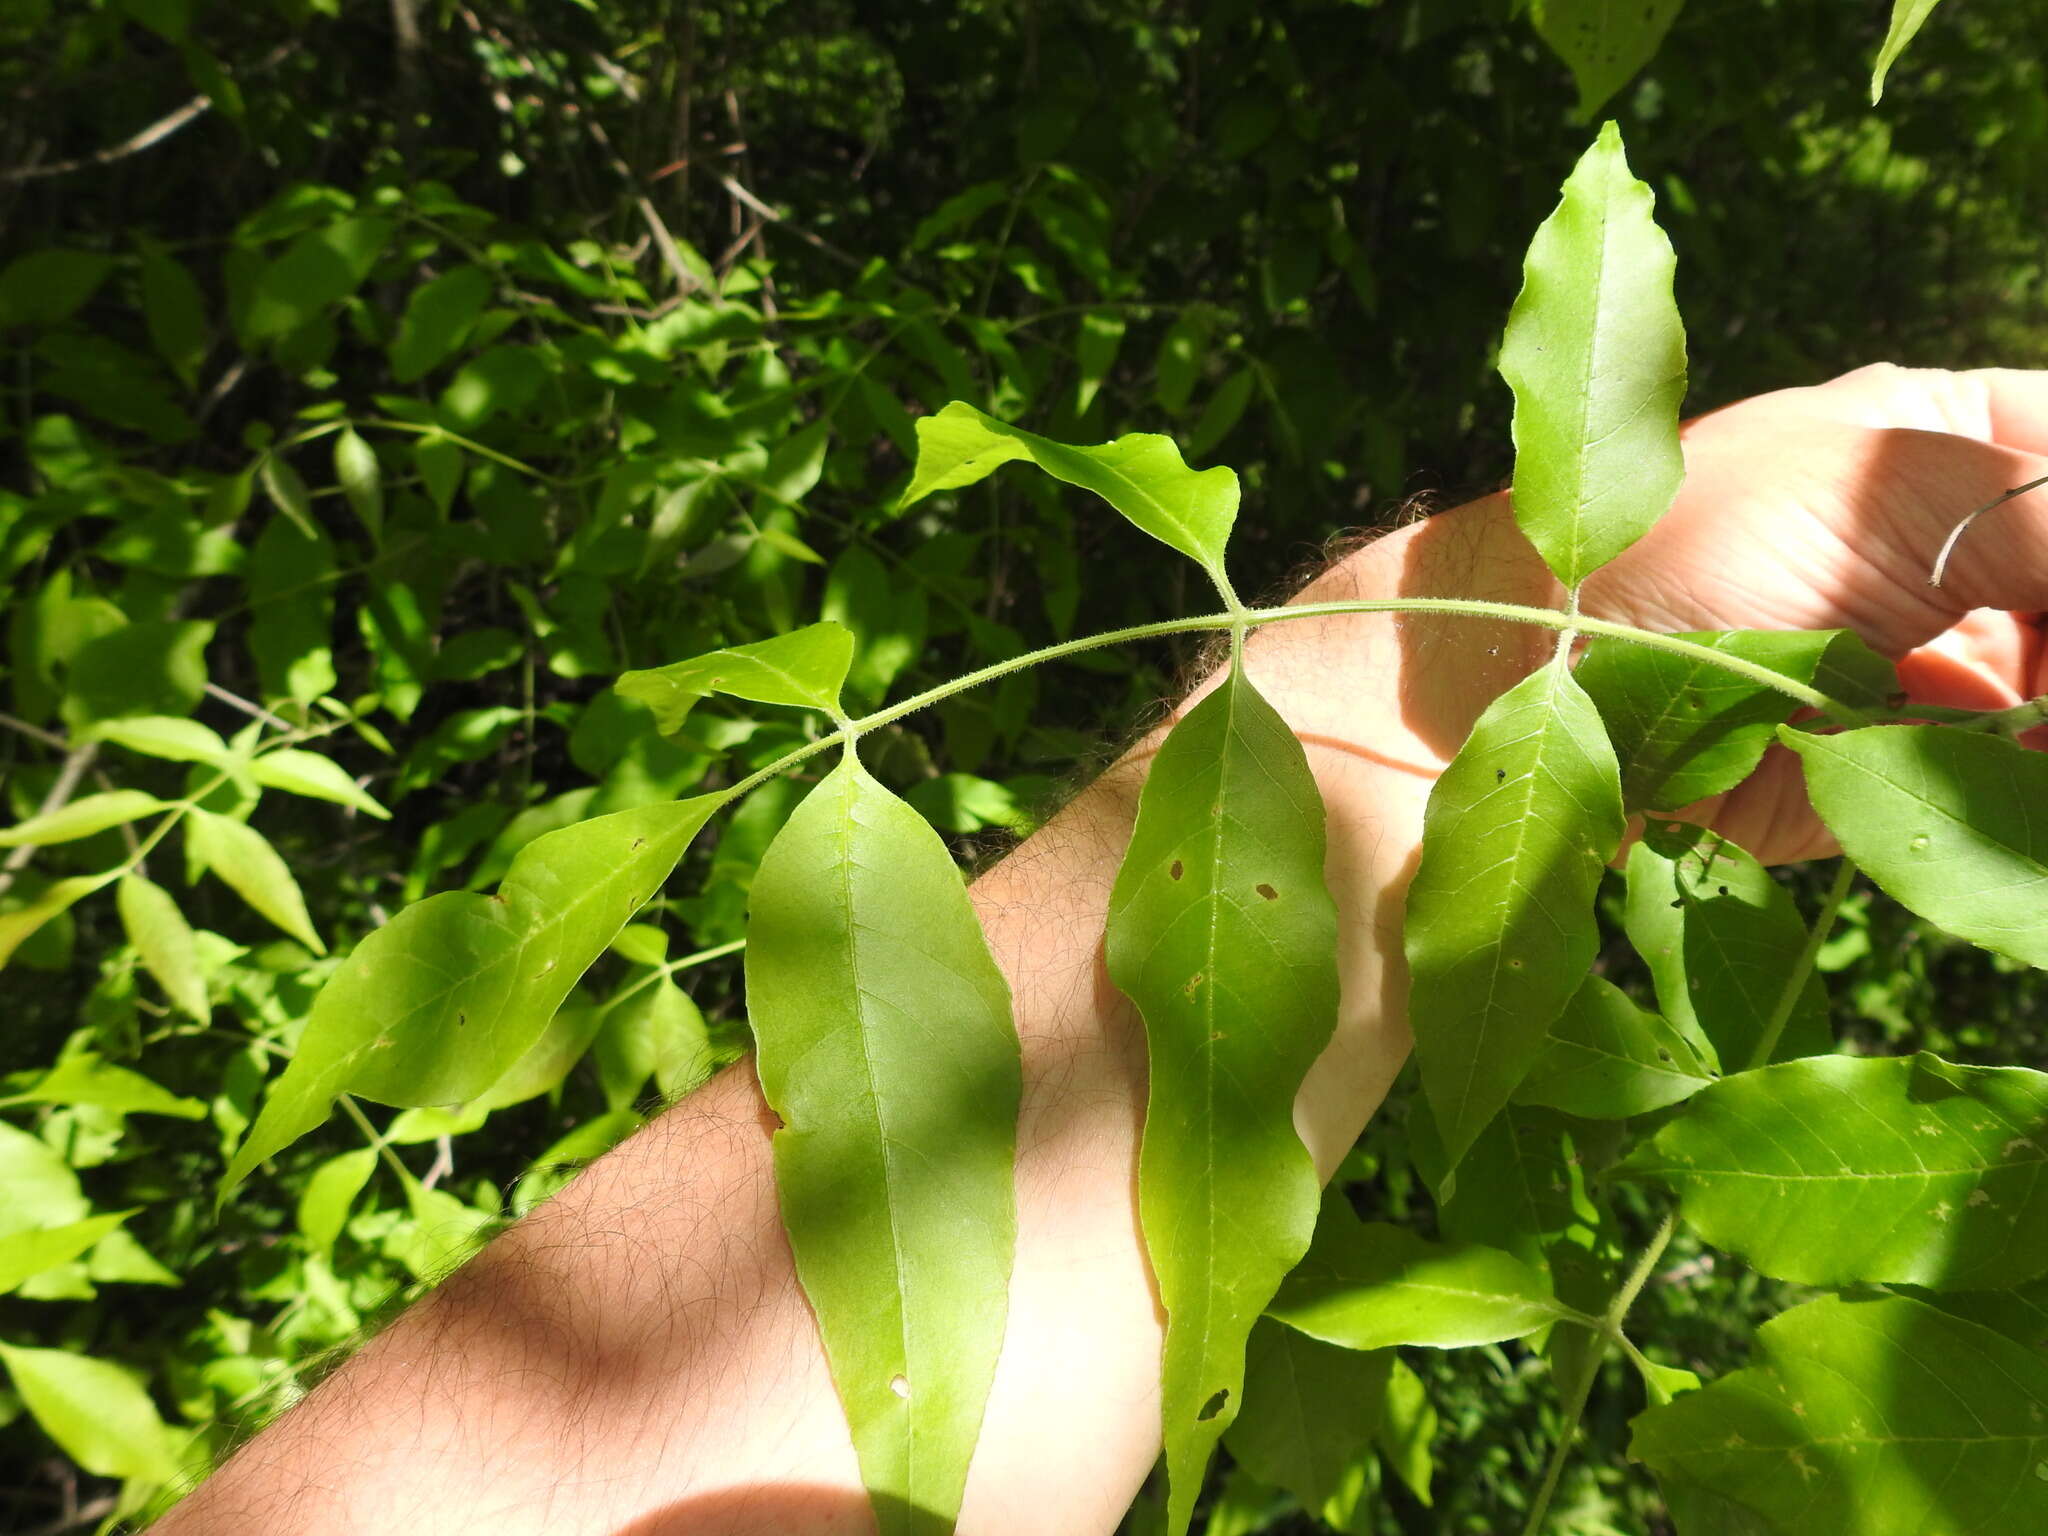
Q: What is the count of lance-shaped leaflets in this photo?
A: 7